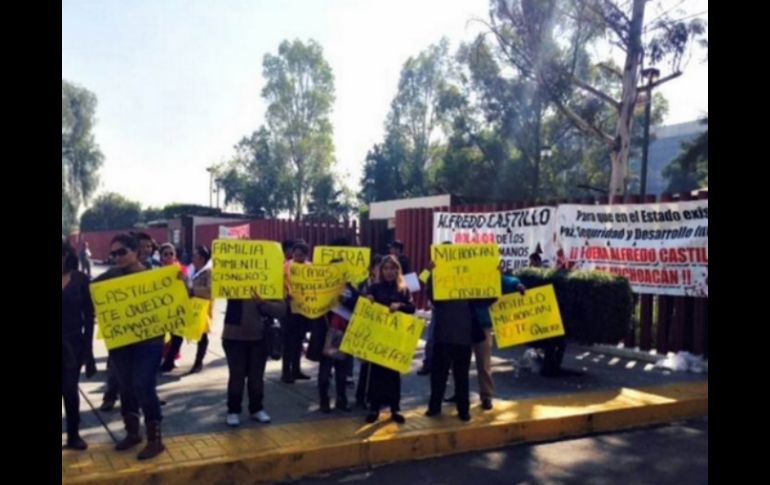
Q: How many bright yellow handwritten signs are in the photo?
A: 8